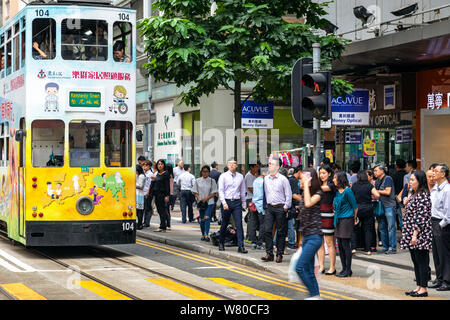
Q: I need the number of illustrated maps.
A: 1